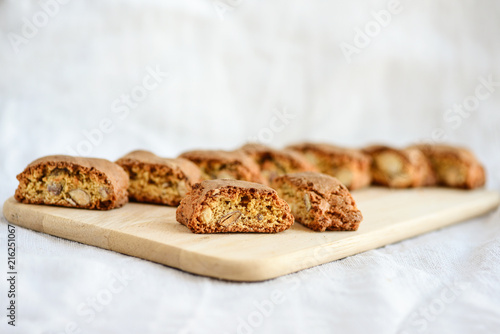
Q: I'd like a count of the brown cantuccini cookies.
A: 9